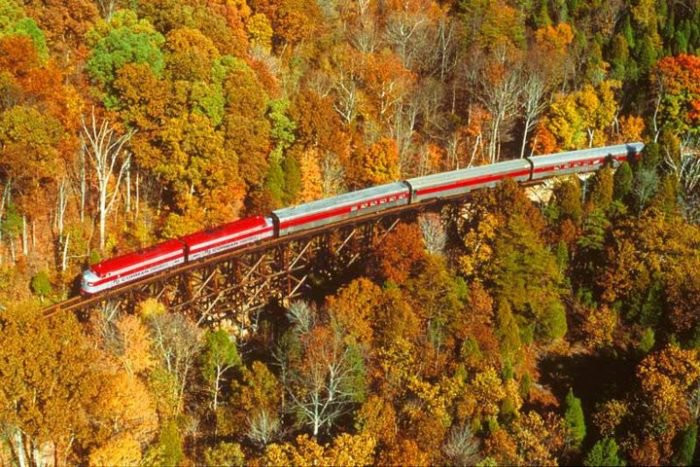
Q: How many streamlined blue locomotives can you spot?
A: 0